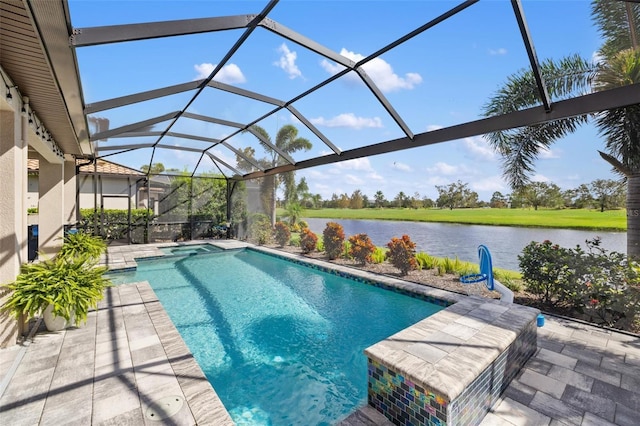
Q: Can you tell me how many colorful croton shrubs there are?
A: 5